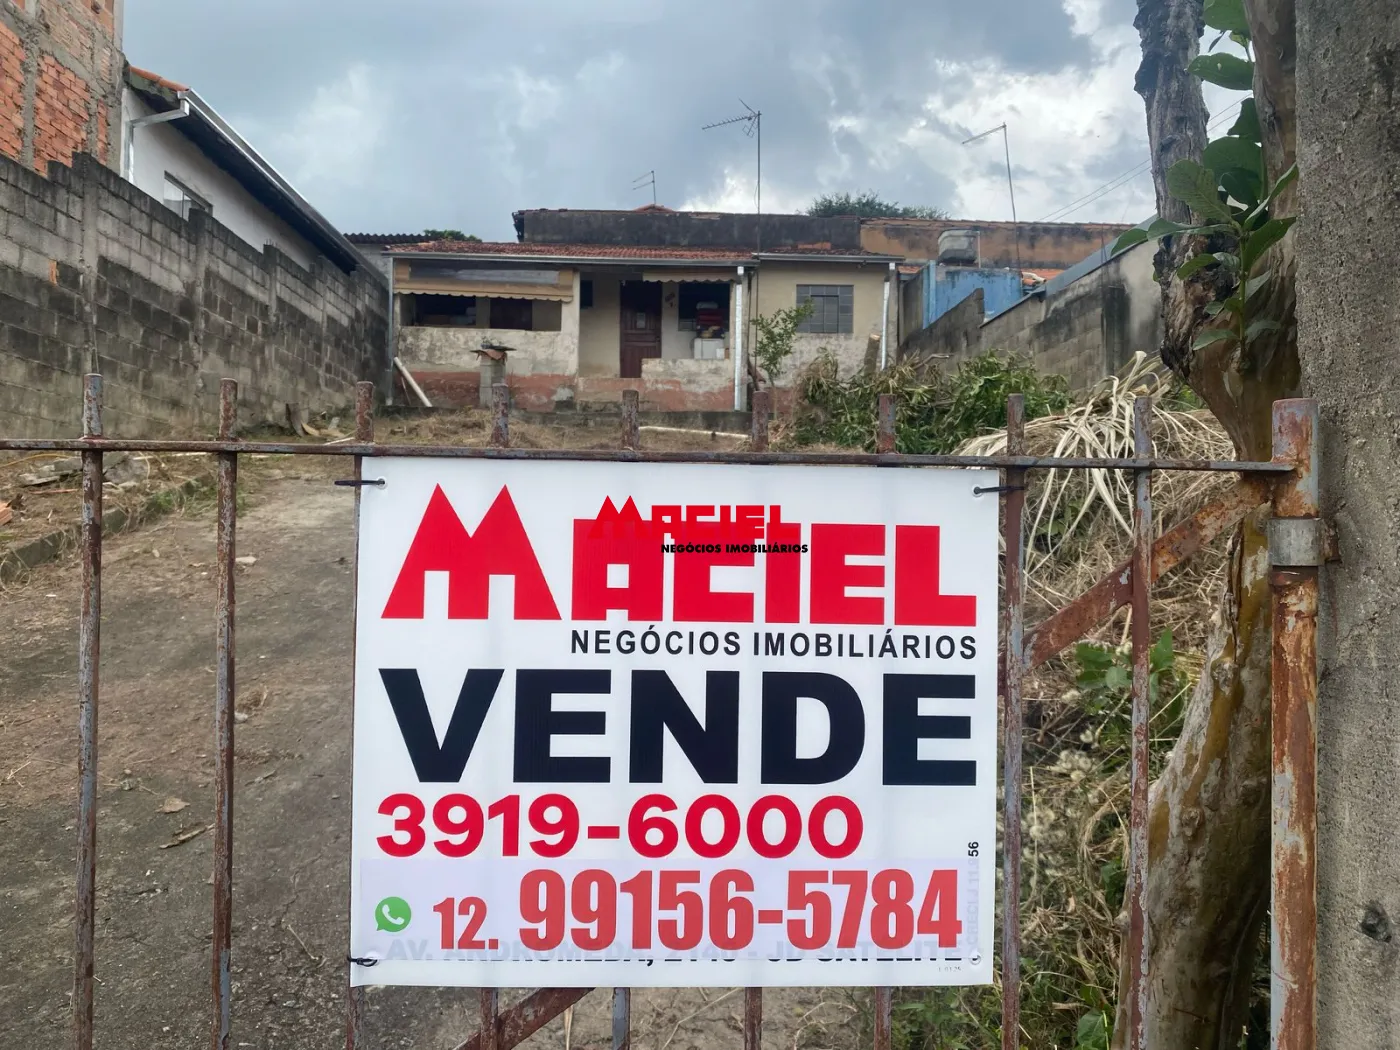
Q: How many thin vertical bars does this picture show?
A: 9